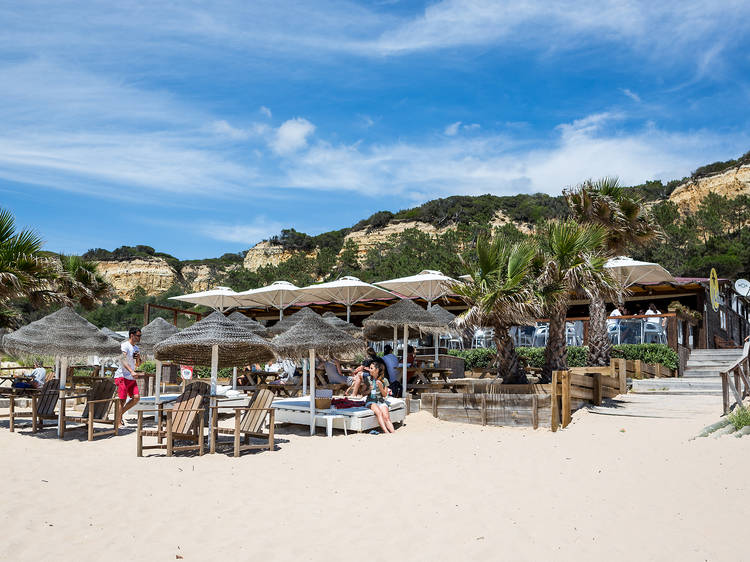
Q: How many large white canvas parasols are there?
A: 5